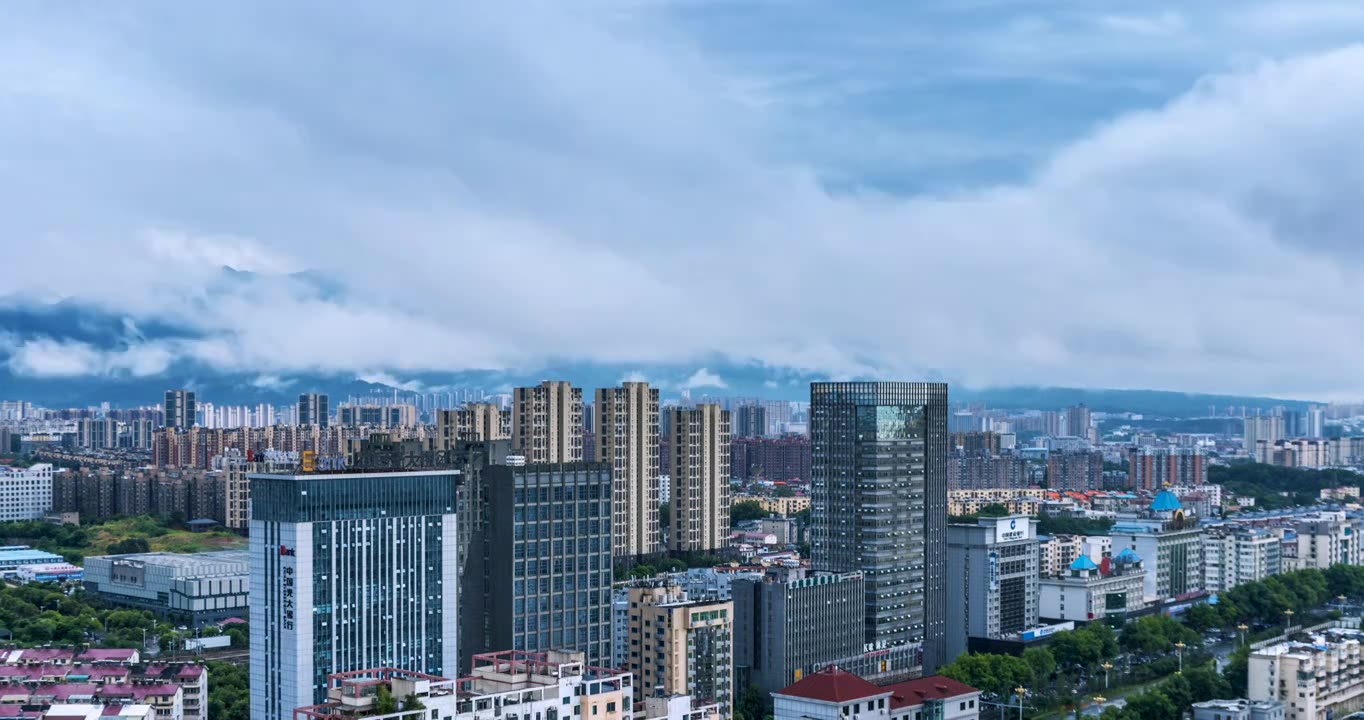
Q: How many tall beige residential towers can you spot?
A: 4